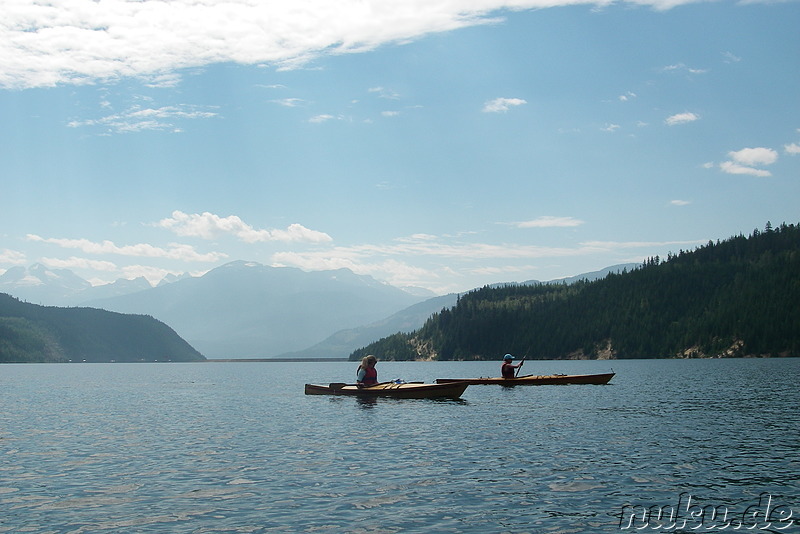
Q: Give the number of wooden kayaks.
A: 2